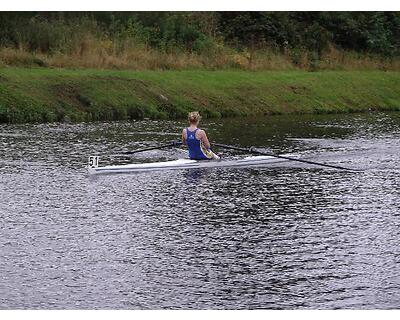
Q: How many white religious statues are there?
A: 0